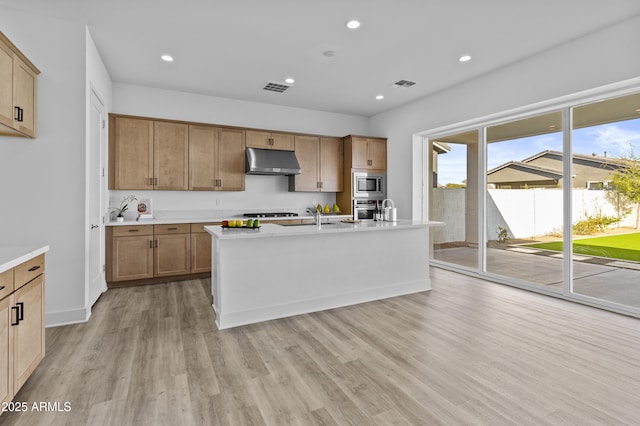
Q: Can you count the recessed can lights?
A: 5